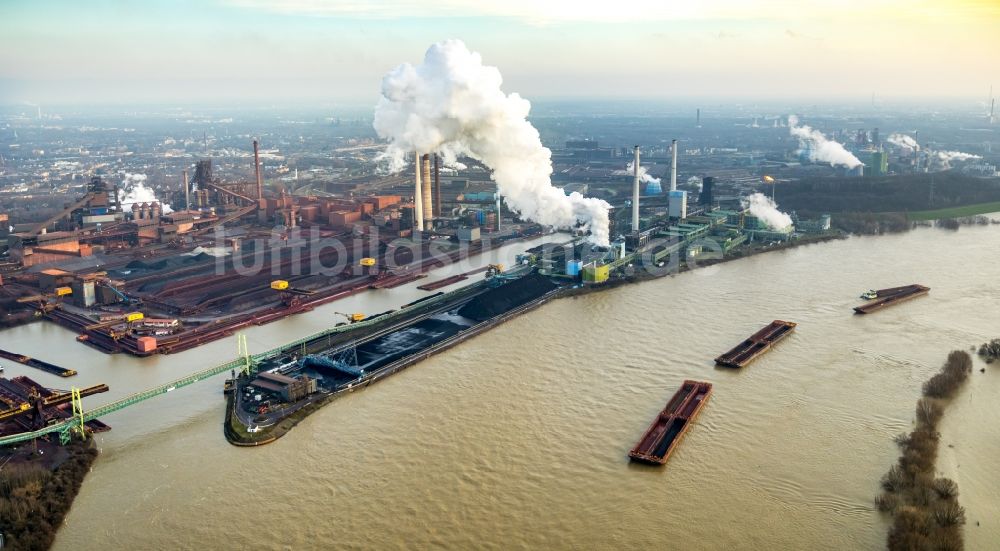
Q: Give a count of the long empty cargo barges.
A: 3